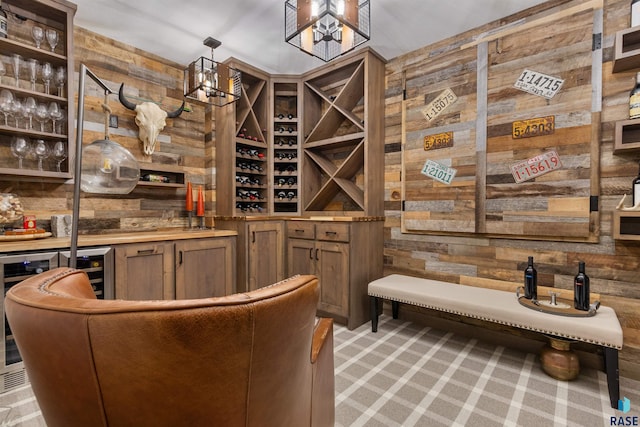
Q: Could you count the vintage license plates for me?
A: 6